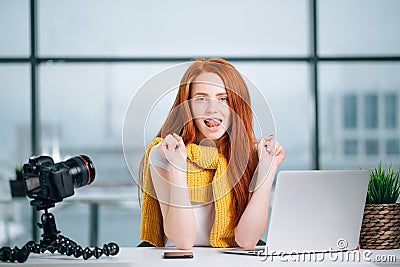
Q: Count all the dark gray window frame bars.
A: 3